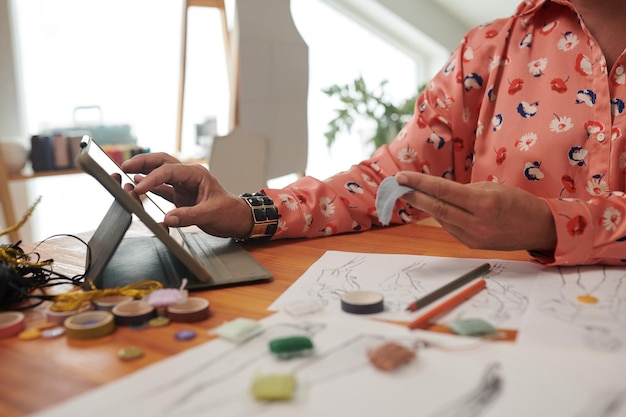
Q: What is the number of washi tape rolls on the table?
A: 7